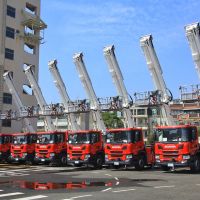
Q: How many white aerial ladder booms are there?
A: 7